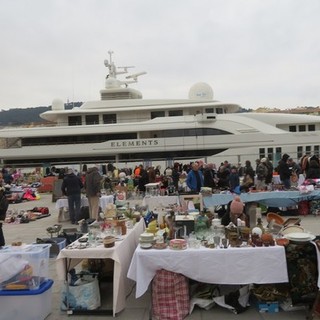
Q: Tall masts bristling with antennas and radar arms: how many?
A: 1